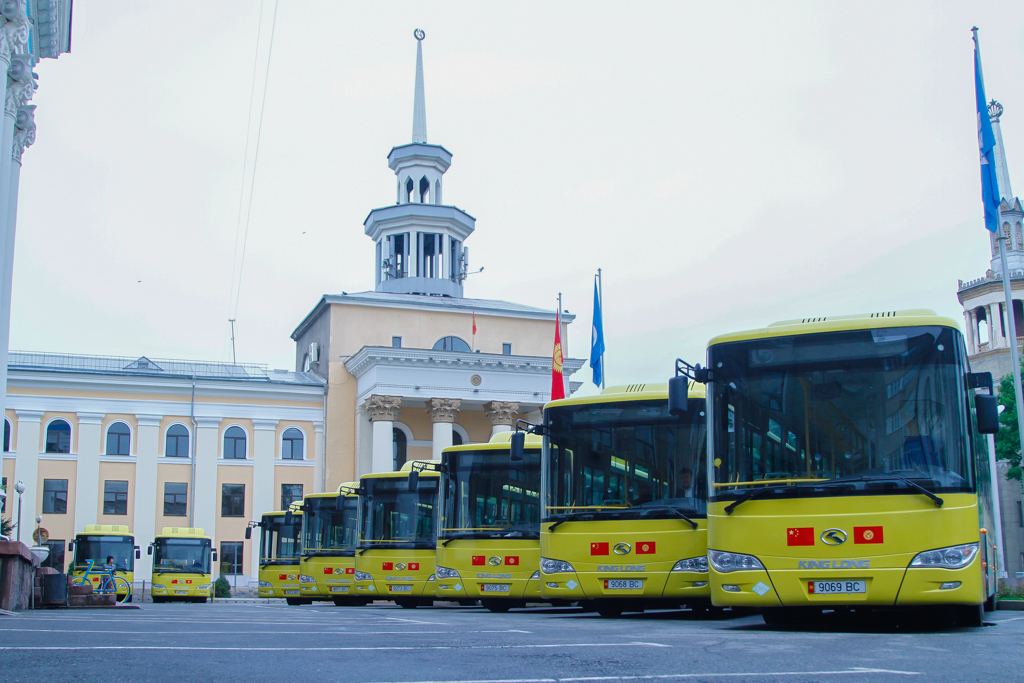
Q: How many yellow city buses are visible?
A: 8